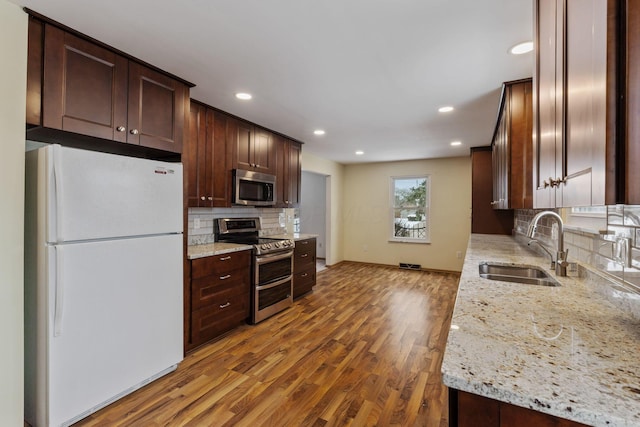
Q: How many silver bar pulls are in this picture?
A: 6